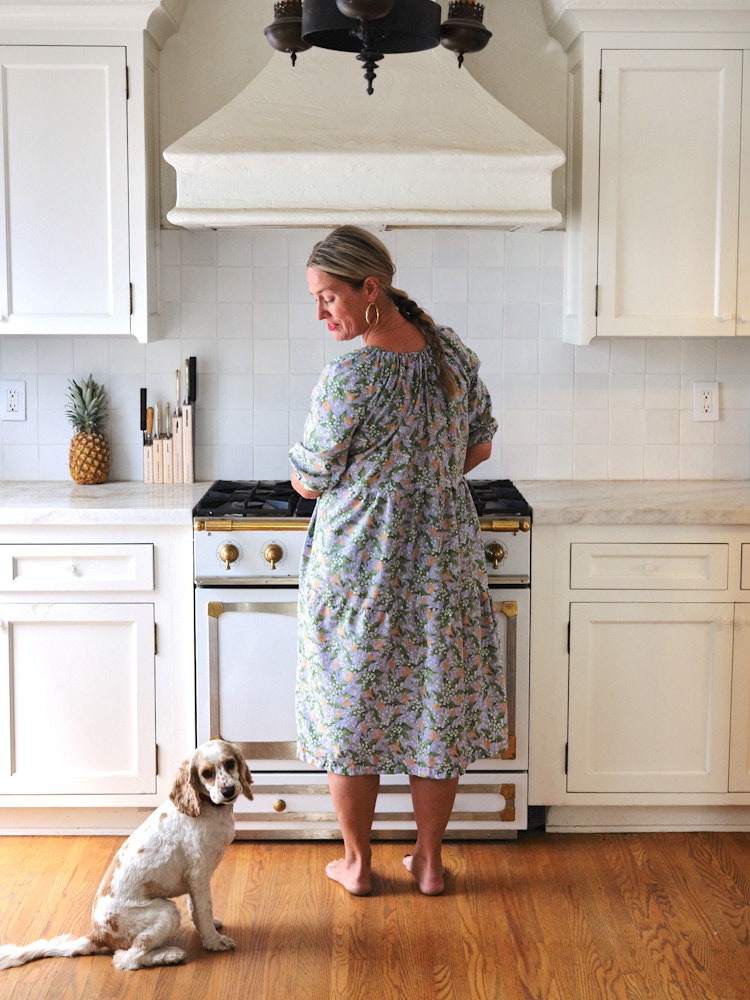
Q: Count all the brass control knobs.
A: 3